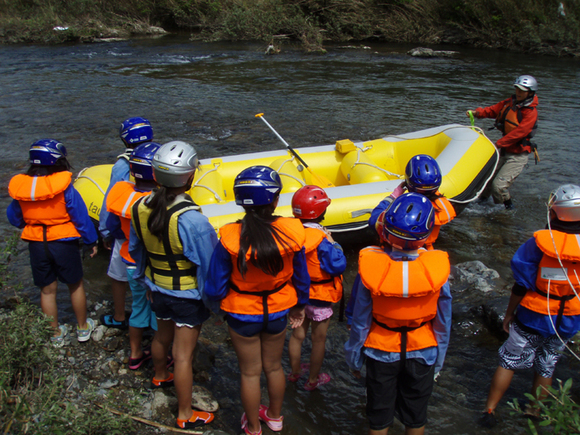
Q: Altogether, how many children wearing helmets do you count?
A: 9